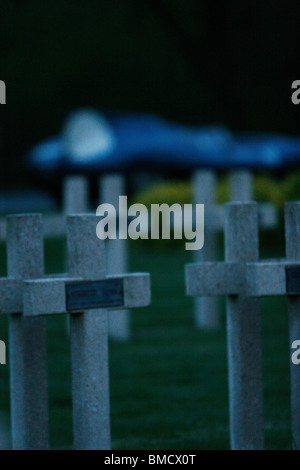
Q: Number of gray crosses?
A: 8